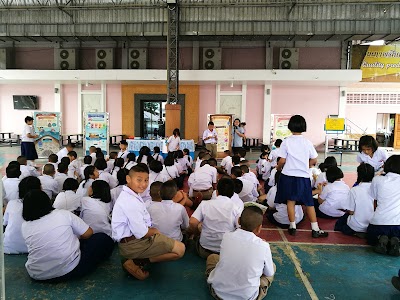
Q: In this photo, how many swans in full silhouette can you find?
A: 0